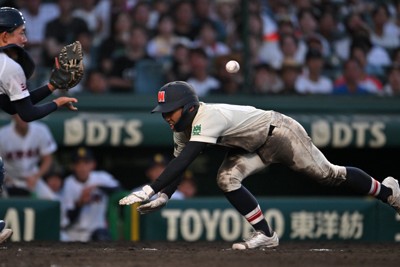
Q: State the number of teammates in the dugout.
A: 5